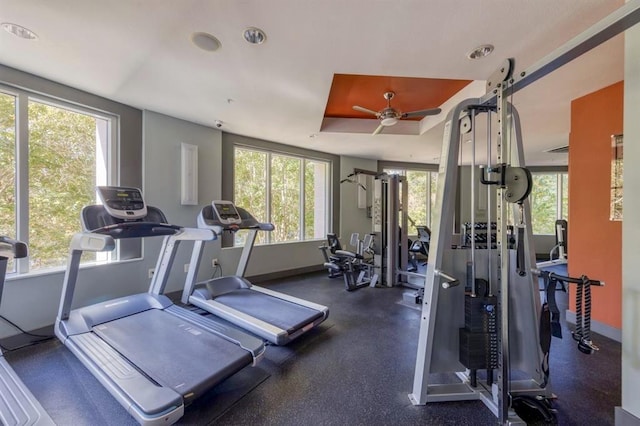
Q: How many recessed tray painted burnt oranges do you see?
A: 1